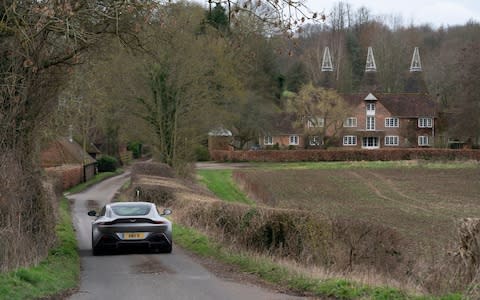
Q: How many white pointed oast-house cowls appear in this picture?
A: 3